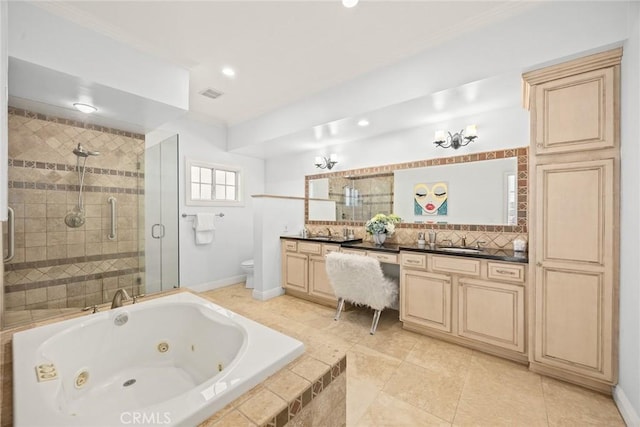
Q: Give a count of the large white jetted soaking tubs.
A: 1